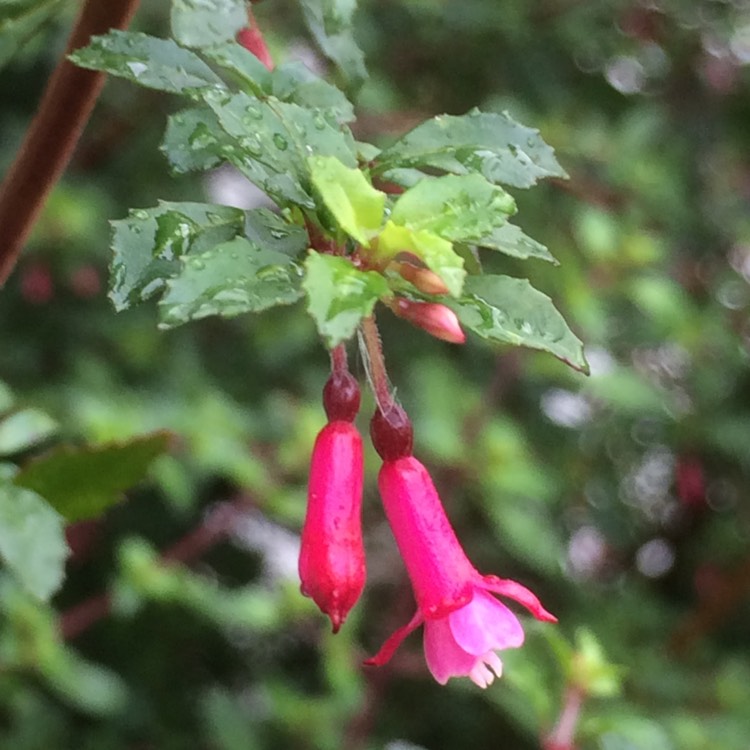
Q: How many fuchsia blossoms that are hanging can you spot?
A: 2